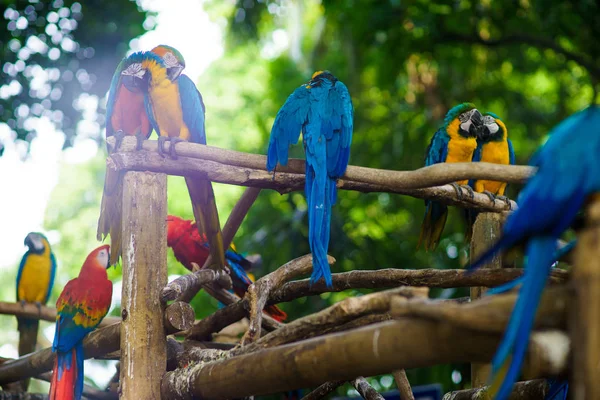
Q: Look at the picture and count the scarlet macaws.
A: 2